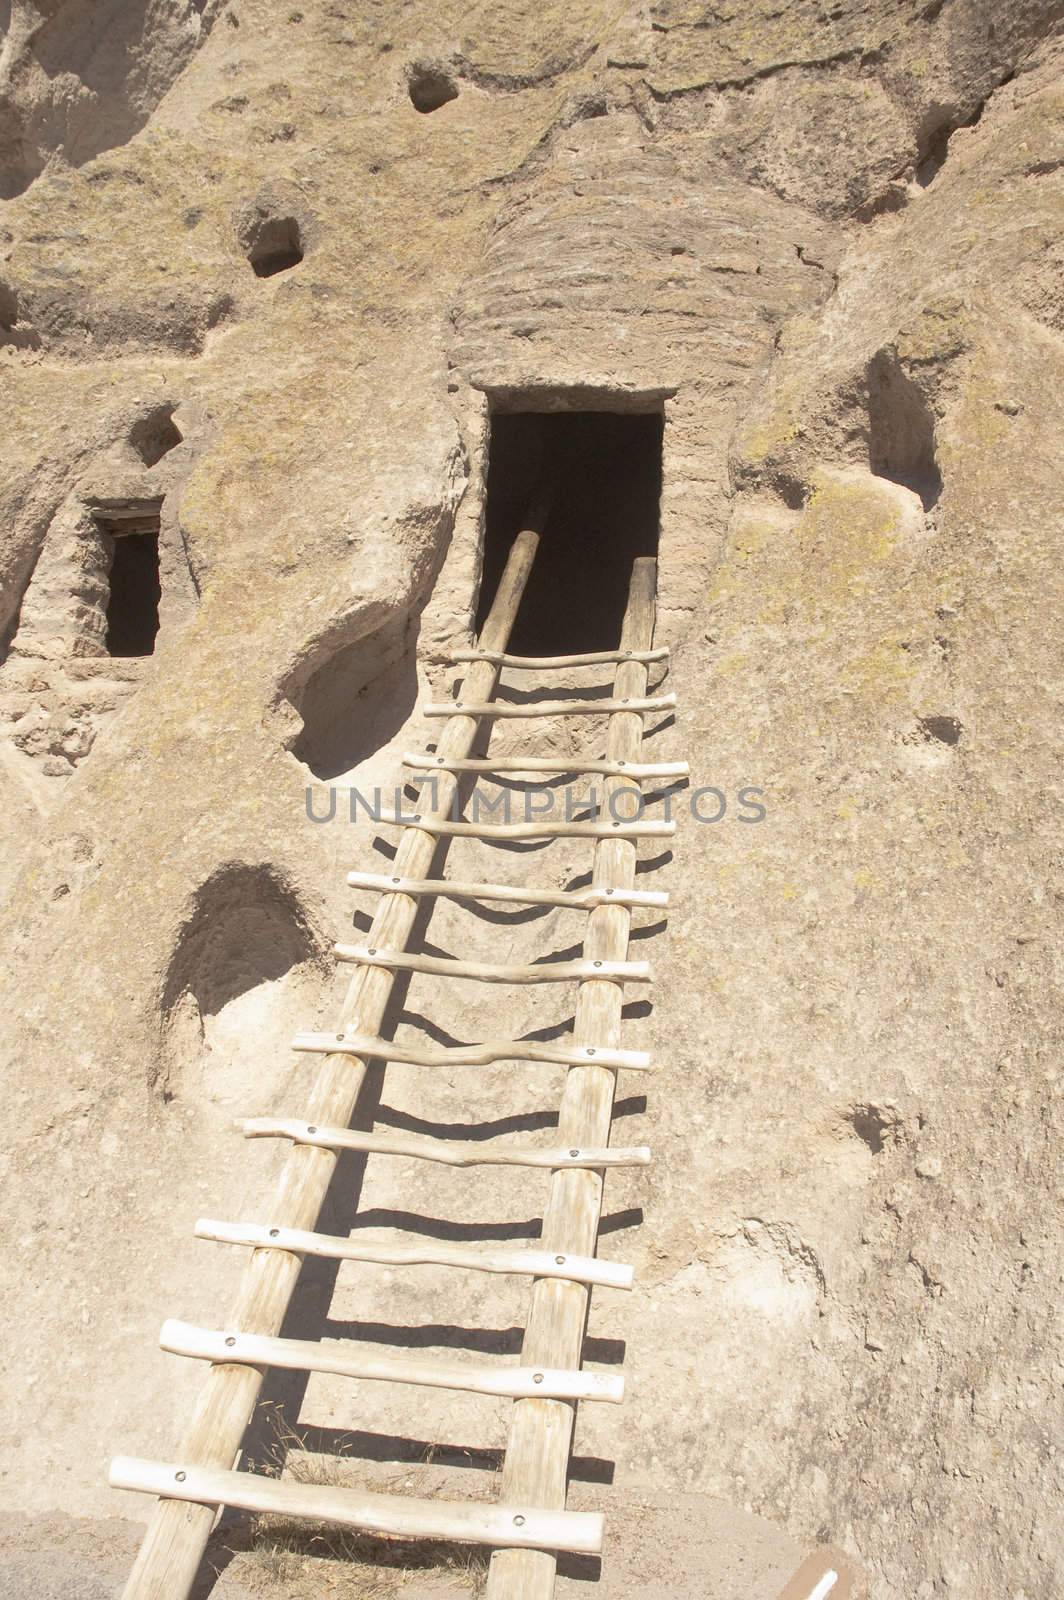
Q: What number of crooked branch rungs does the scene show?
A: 11